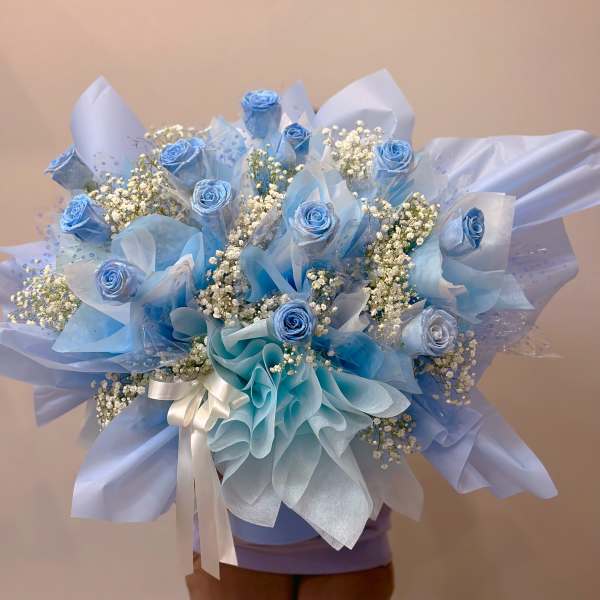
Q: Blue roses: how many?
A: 12